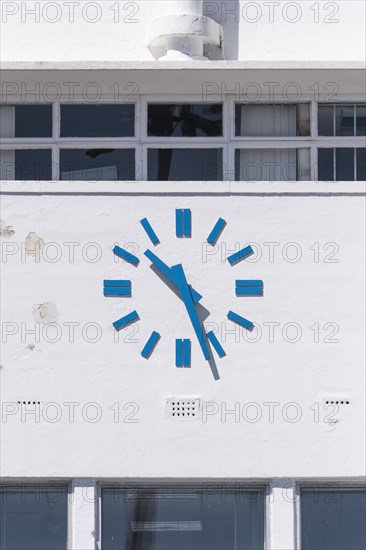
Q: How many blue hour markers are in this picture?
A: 12